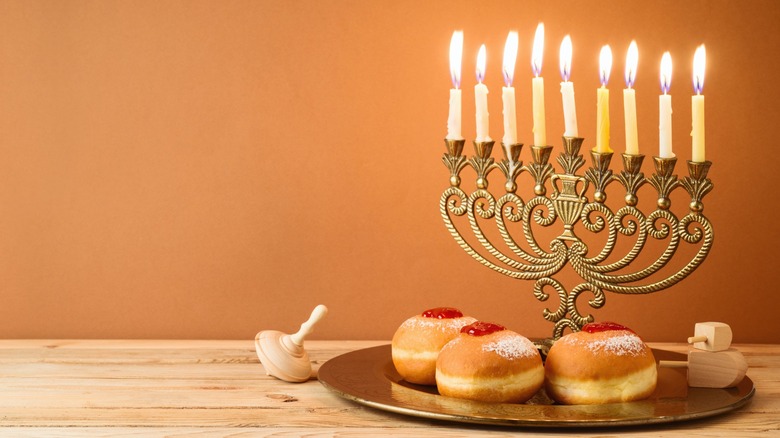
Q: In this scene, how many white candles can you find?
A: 5